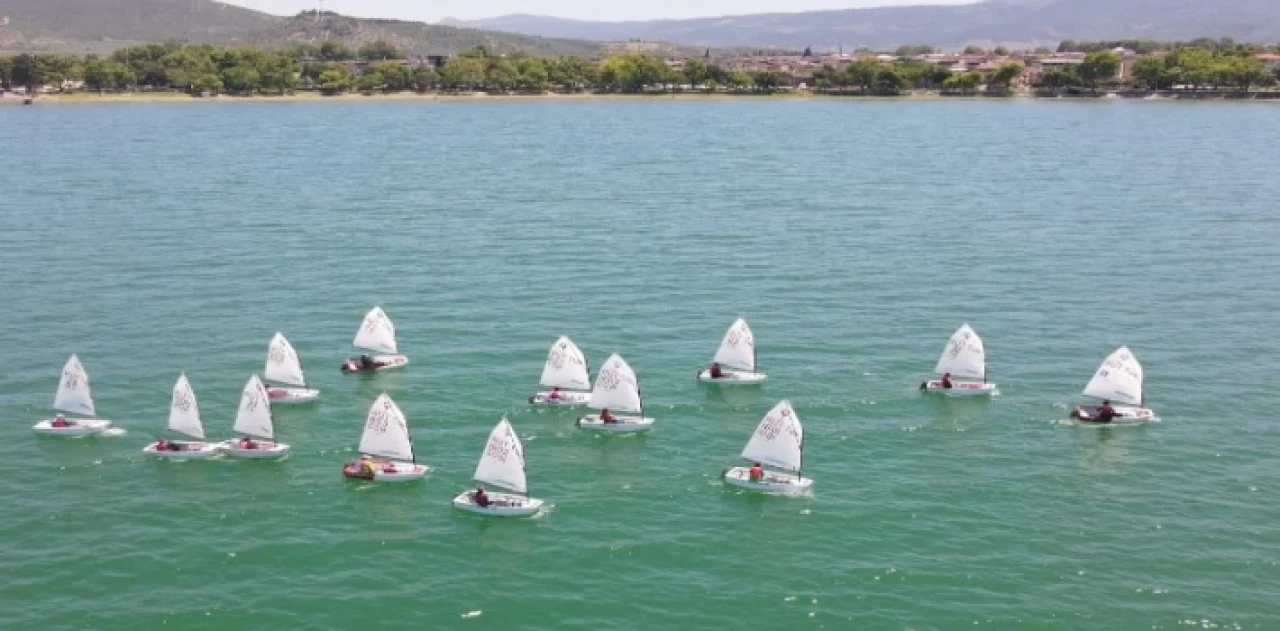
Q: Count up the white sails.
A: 13